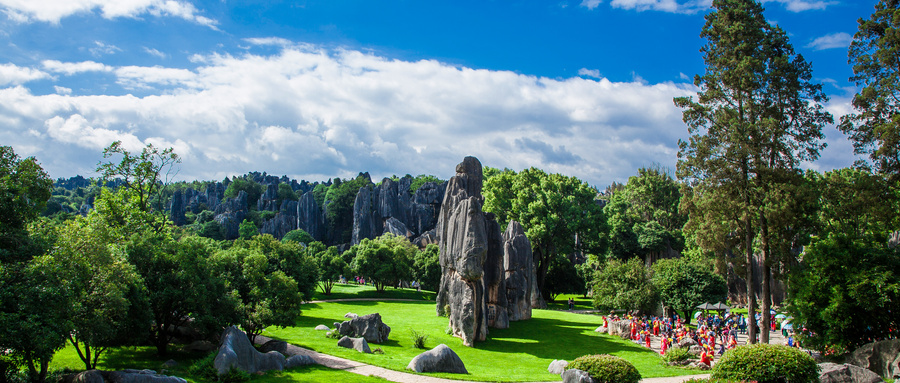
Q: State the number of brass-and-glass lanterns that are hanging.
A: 0